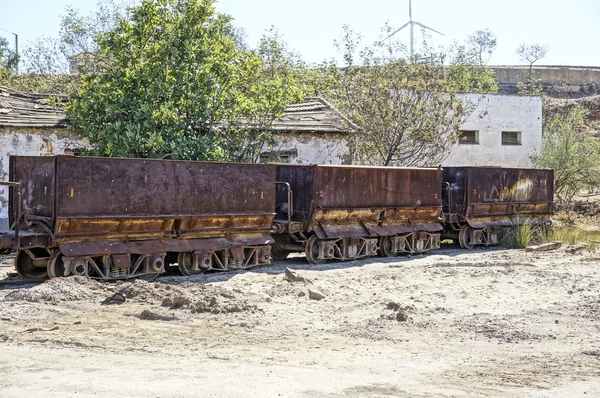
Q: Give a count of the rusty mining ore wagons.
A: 3